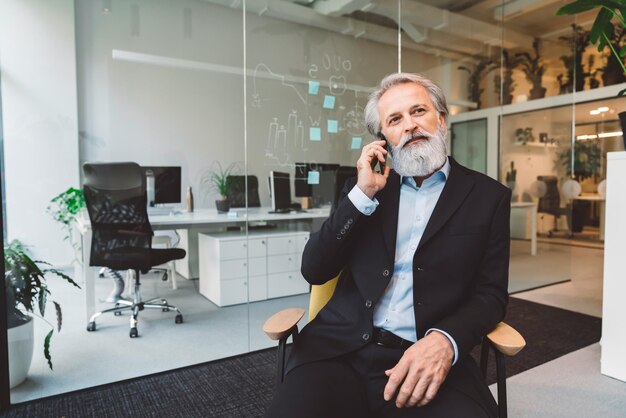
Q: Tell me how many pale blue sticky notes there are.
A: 6